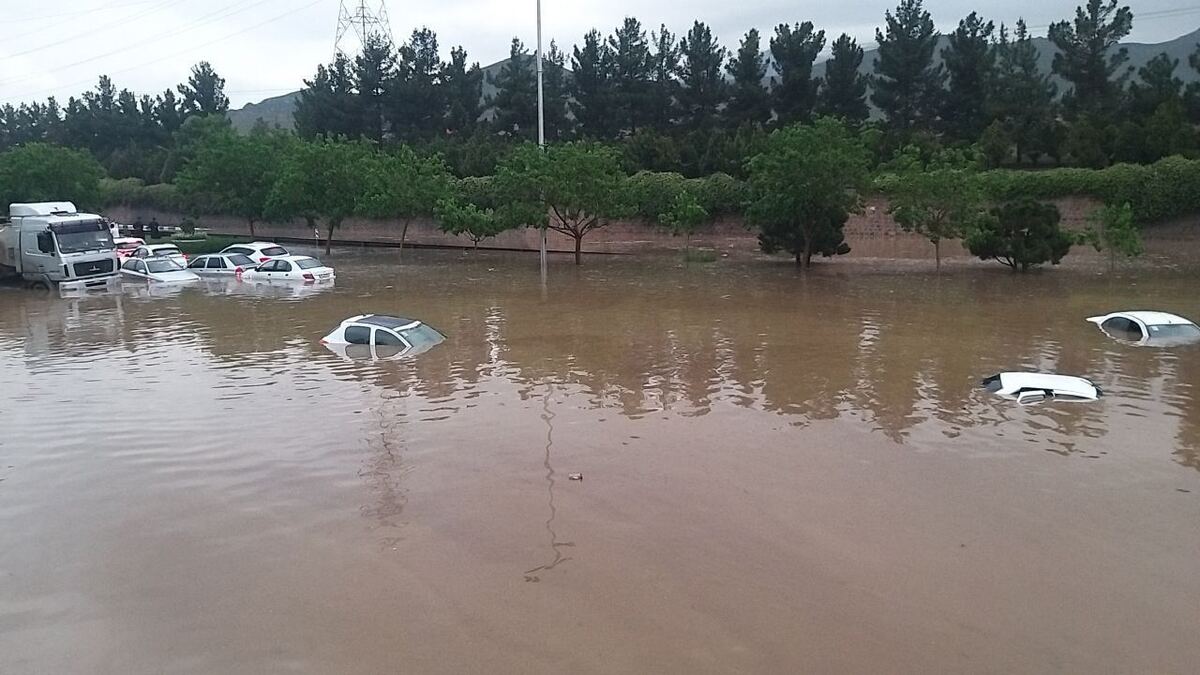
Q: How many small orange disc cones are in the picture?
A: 0